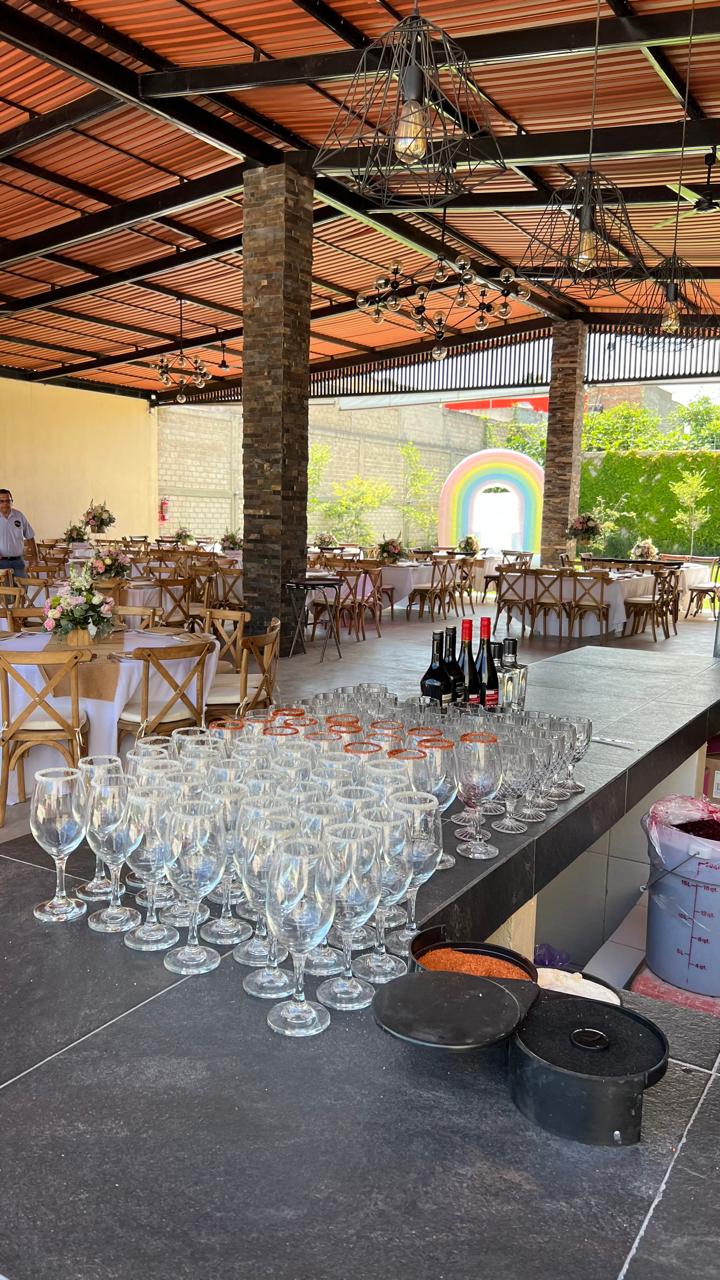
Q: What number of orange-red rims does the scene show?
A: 15